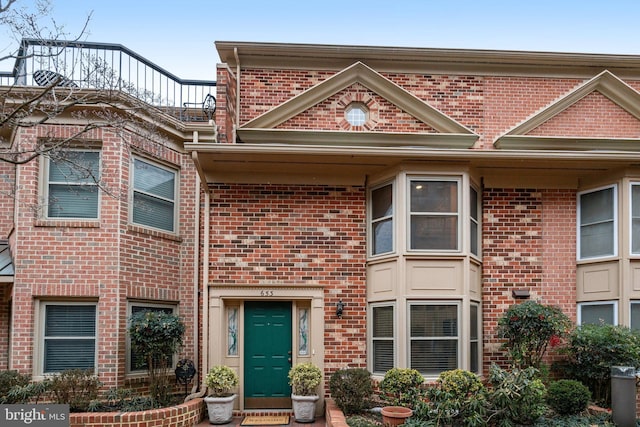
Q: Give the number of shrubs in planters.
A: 2